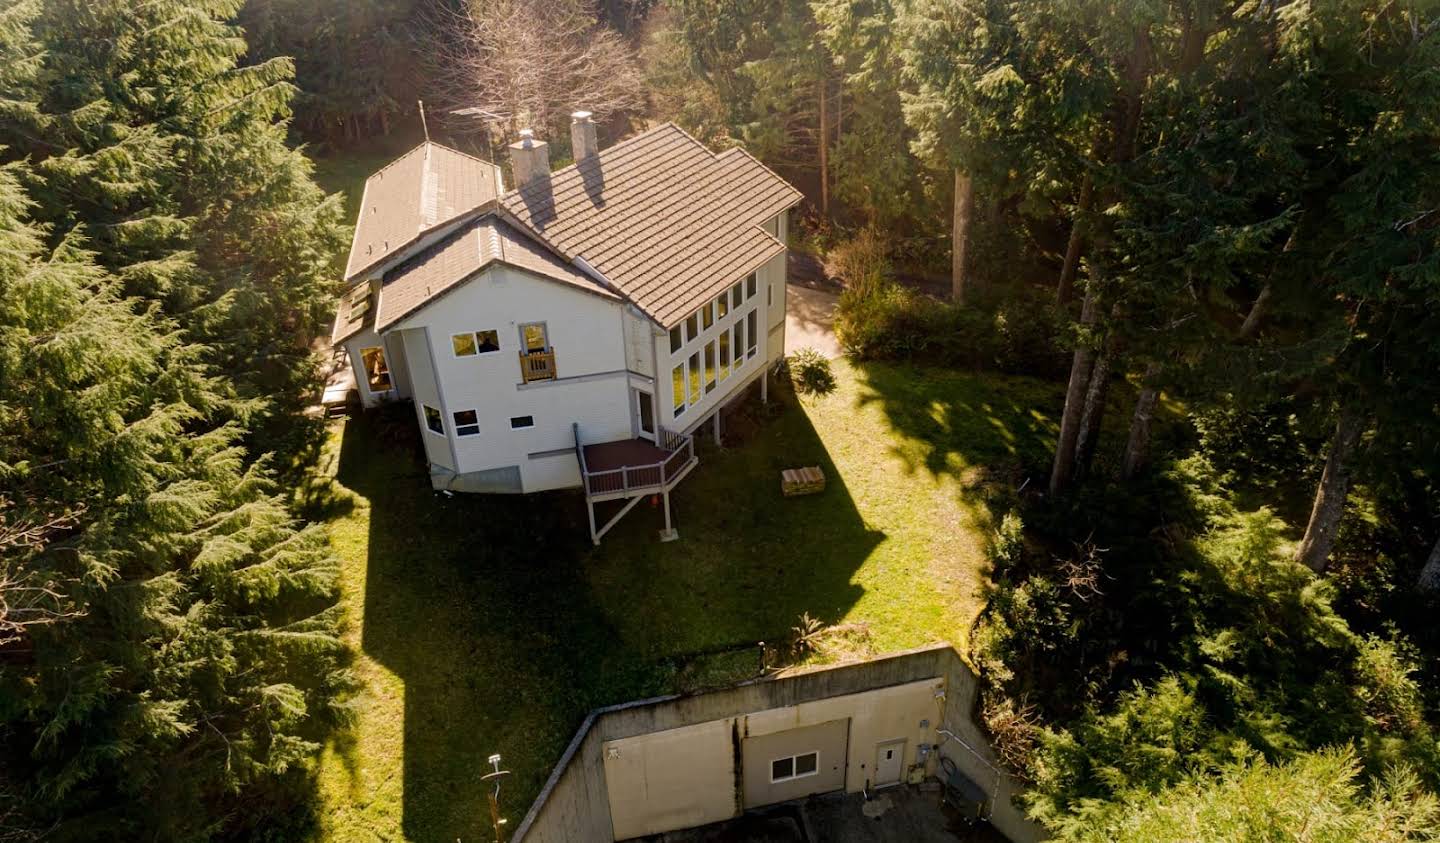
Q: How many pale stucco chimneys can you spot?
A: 2